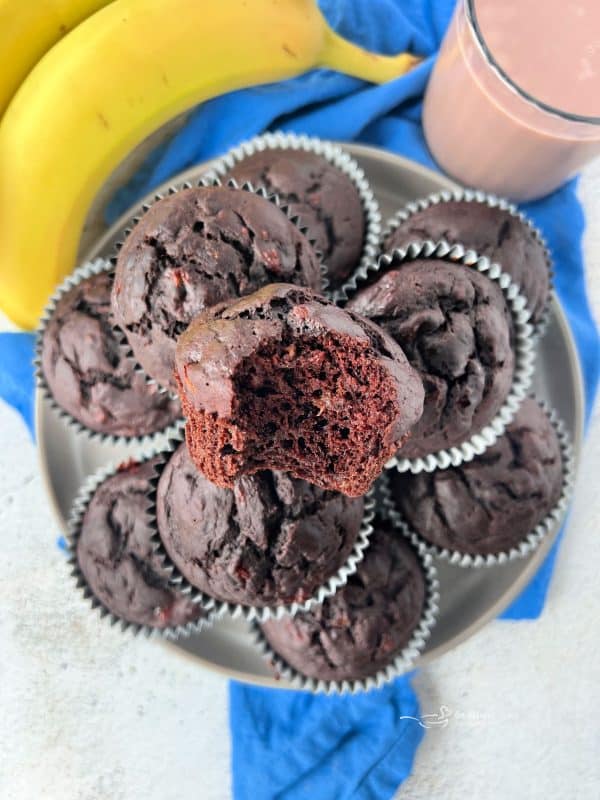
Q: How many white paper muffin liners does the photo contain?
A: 9